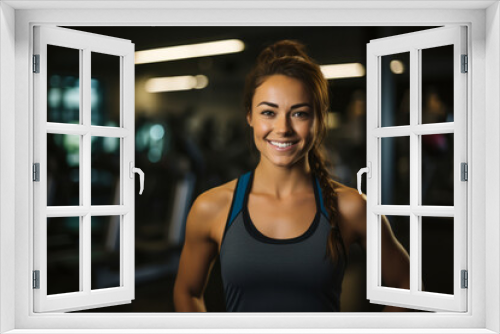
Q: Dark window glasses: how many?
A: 12